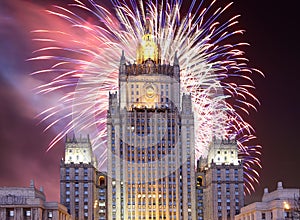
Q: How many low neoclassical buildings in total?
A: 2